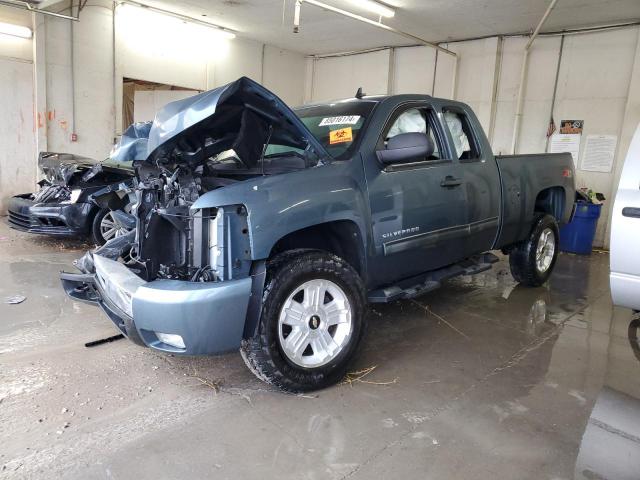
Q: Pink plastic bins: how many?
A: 0